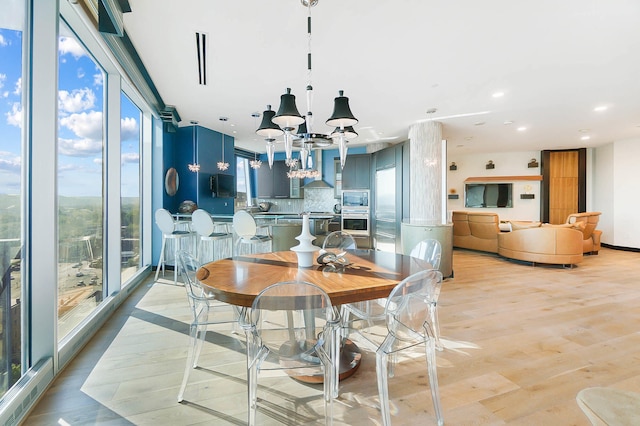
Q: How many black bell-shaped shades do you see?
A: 5